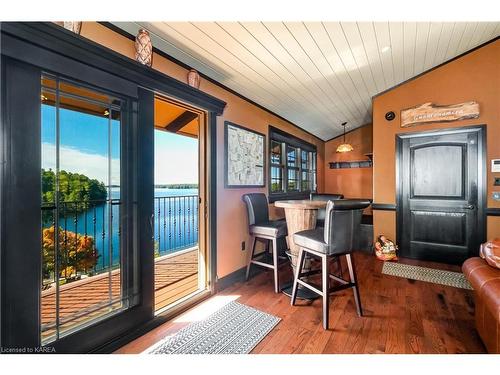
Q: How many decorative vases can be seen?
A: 3